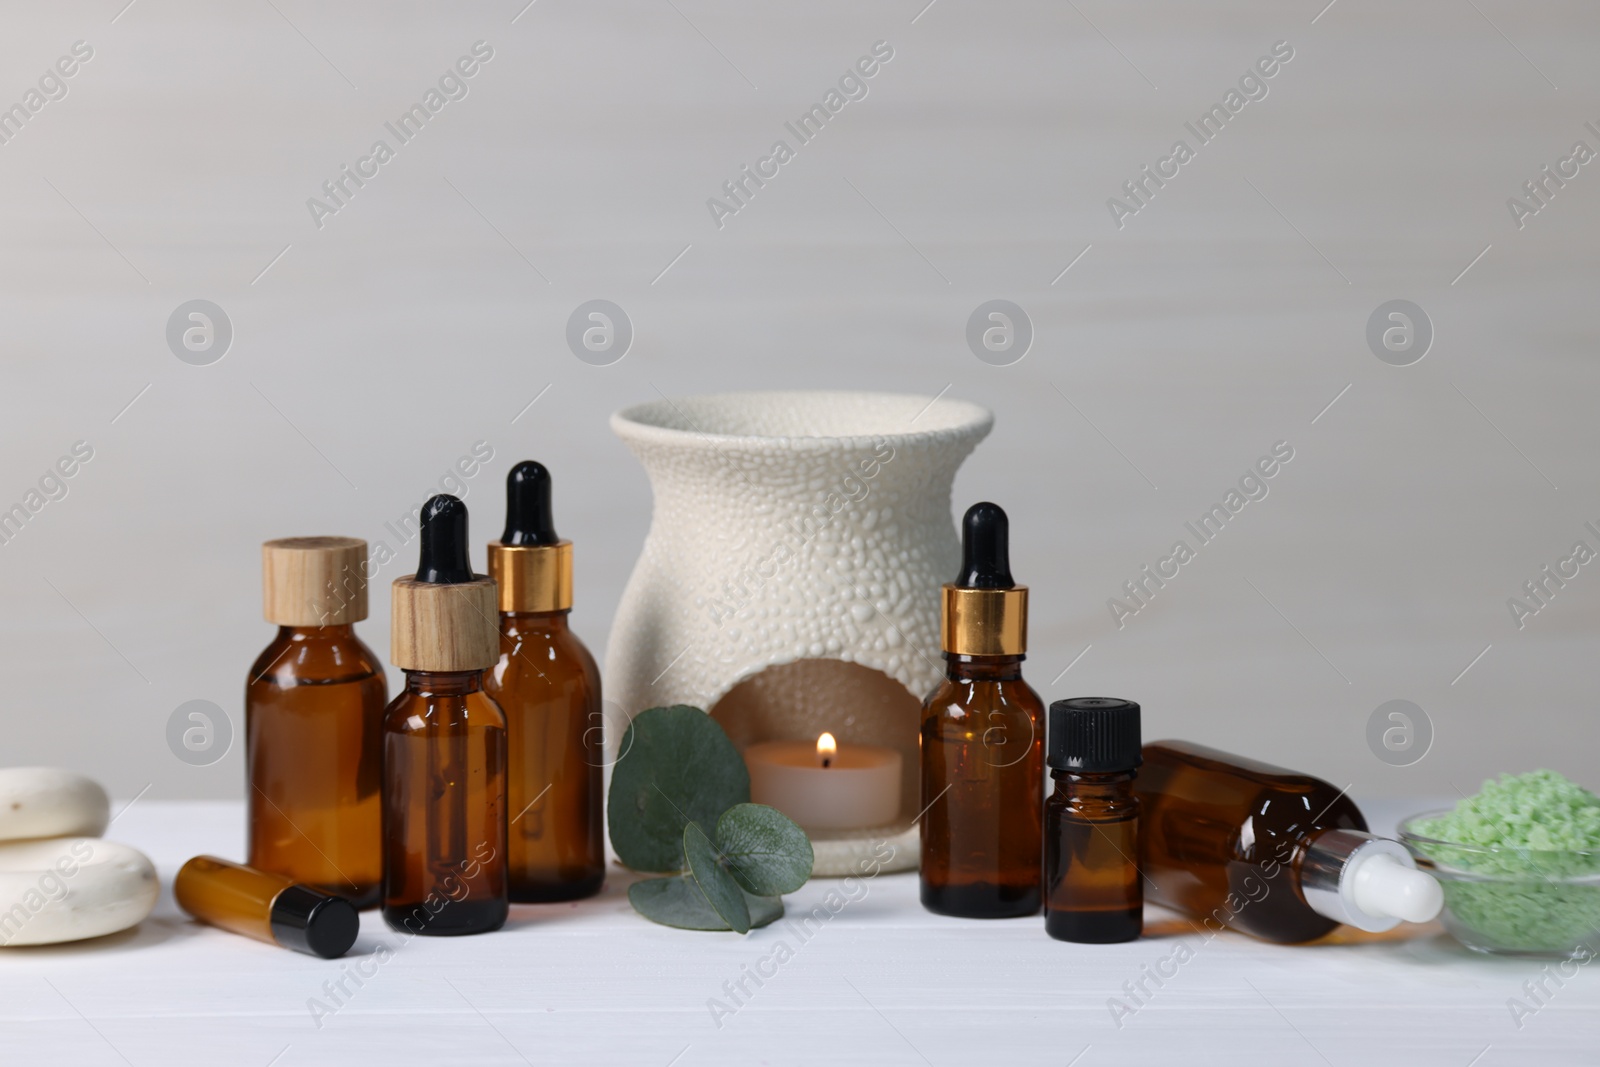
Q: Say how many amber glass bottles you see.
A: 7